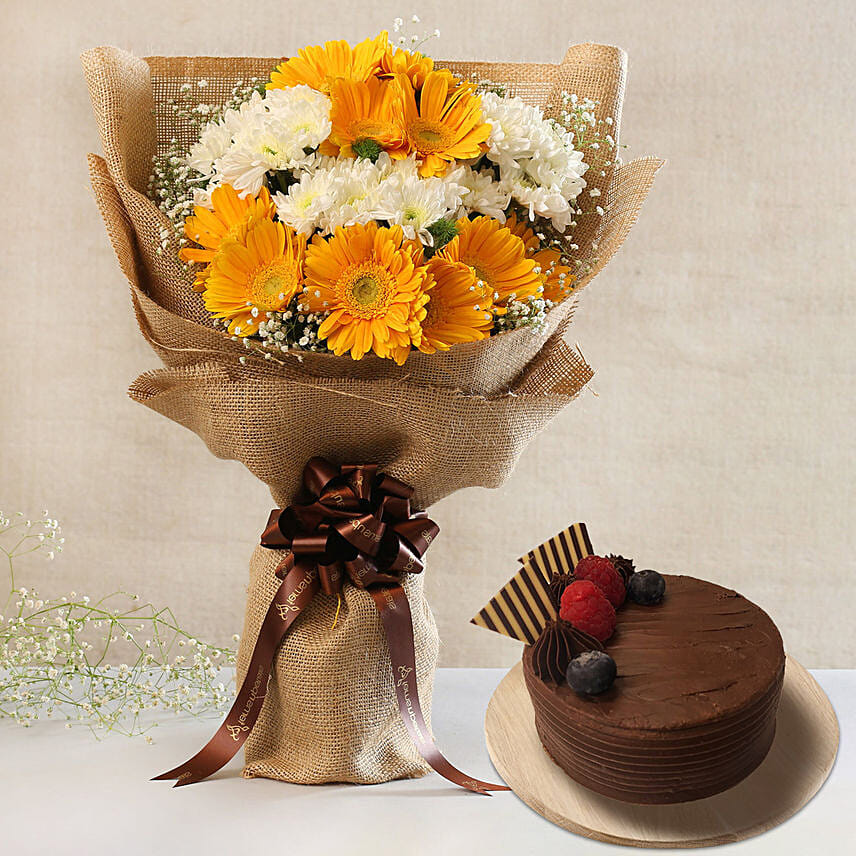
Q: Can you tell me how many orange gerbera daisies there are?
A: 10